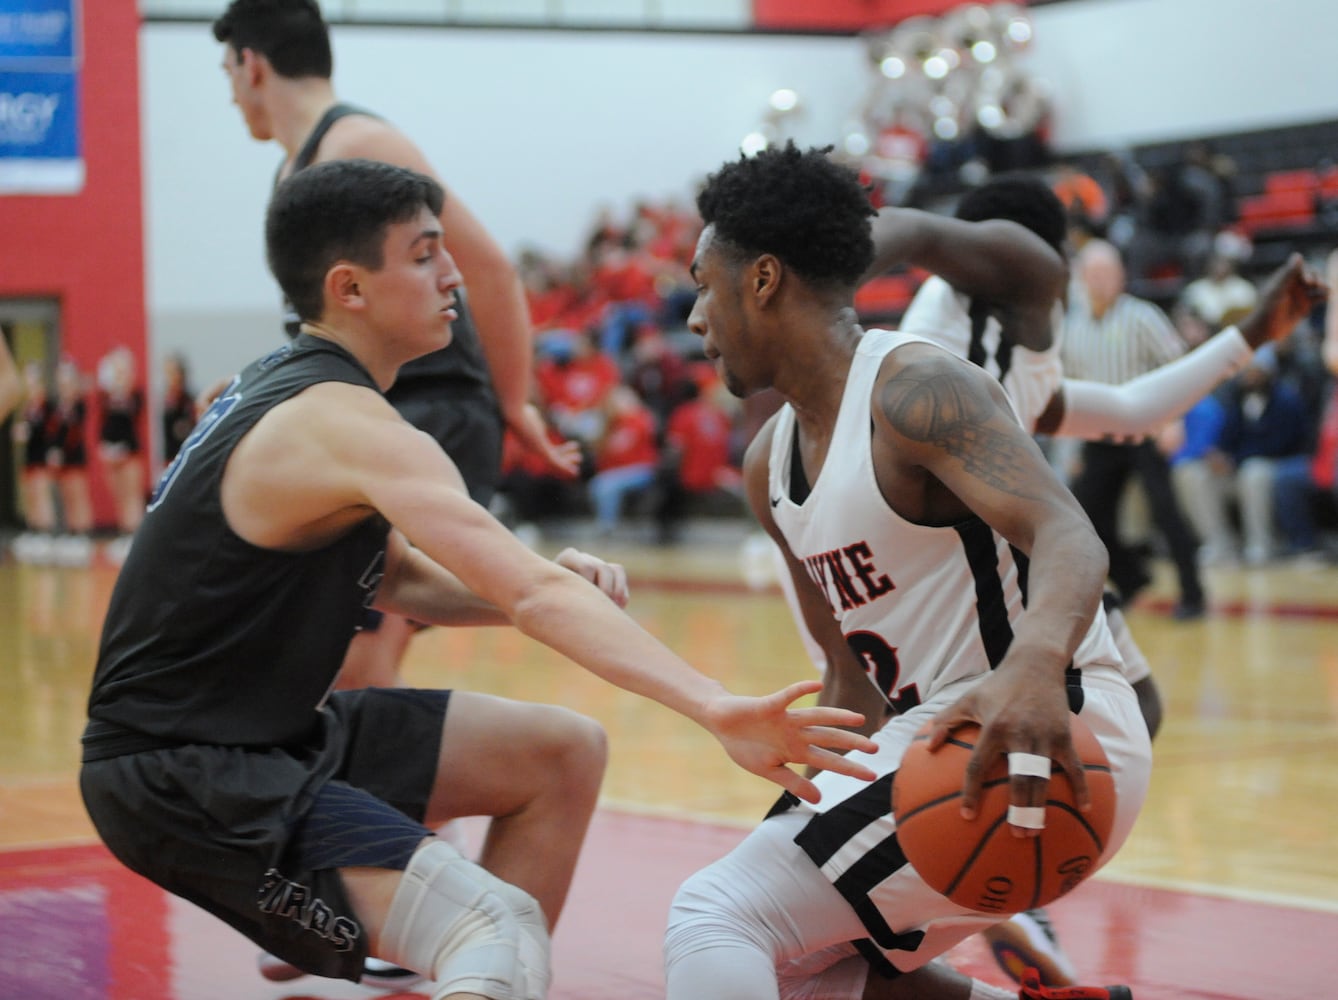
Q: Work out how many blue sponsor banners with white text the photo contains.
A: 2